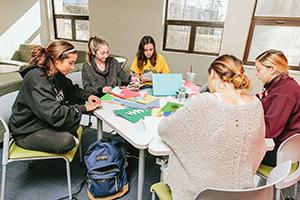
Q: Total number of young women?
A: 5